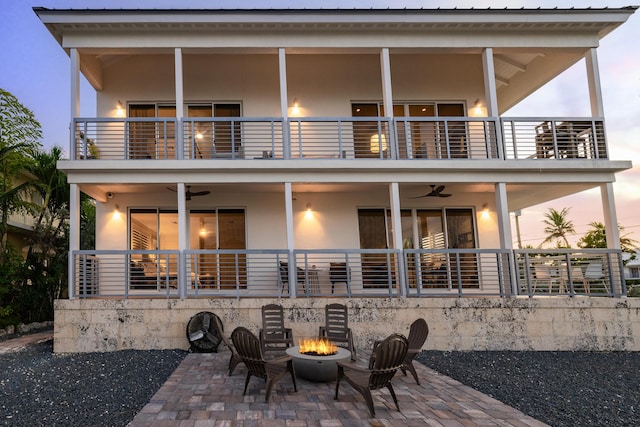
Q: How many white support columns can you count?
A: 12